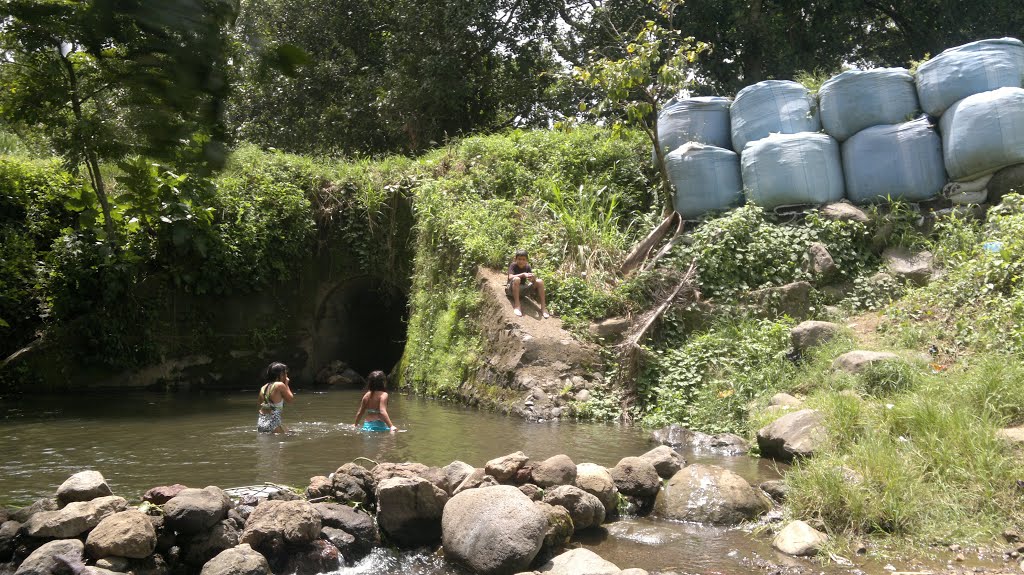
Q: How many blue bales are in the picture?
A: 8